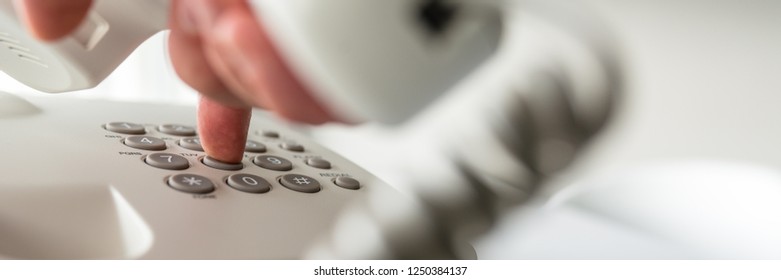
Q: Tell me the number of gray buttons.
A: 15